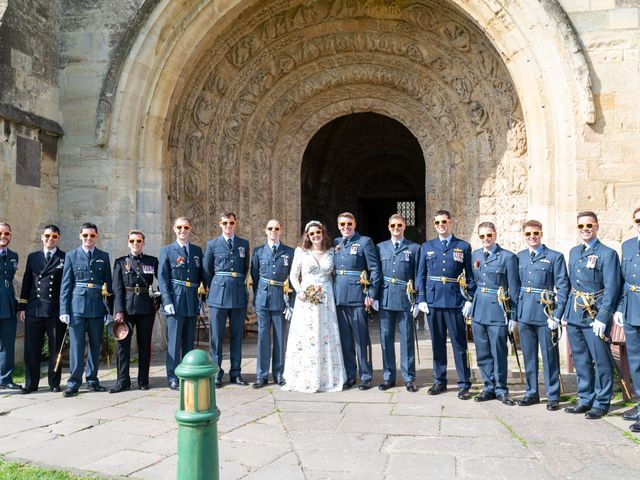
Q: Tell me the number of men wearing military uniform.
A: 14